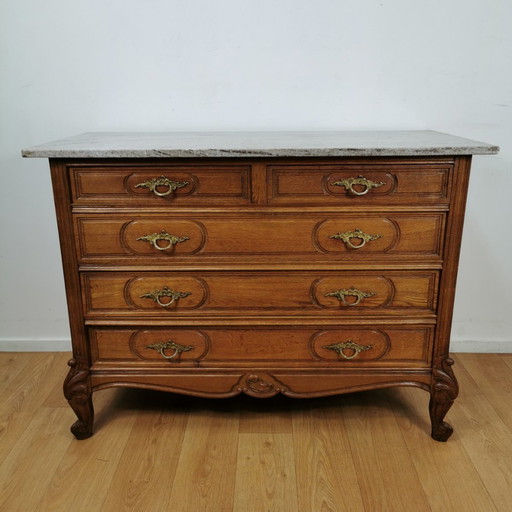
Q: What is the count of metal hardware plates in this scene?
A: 8